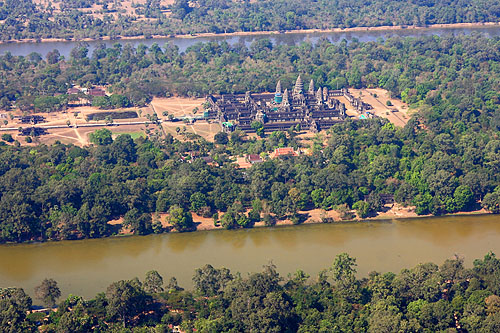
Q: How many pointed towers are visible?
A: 5